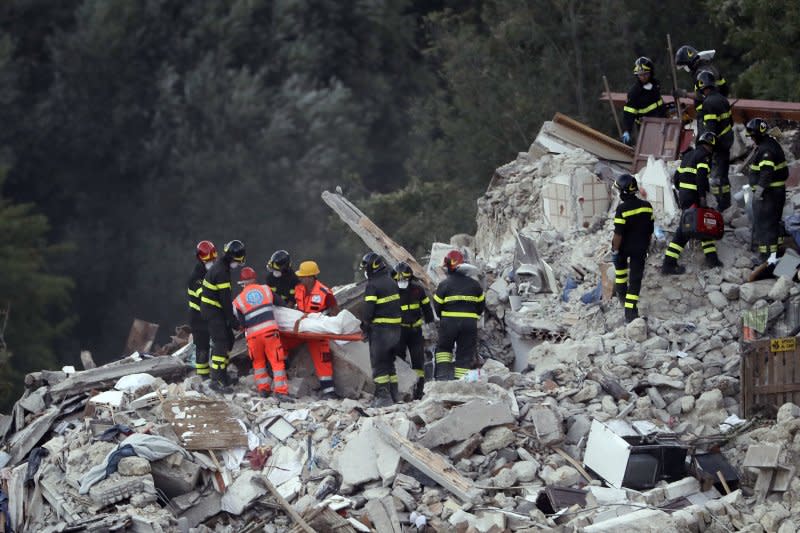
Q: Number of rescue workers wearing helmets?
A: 14